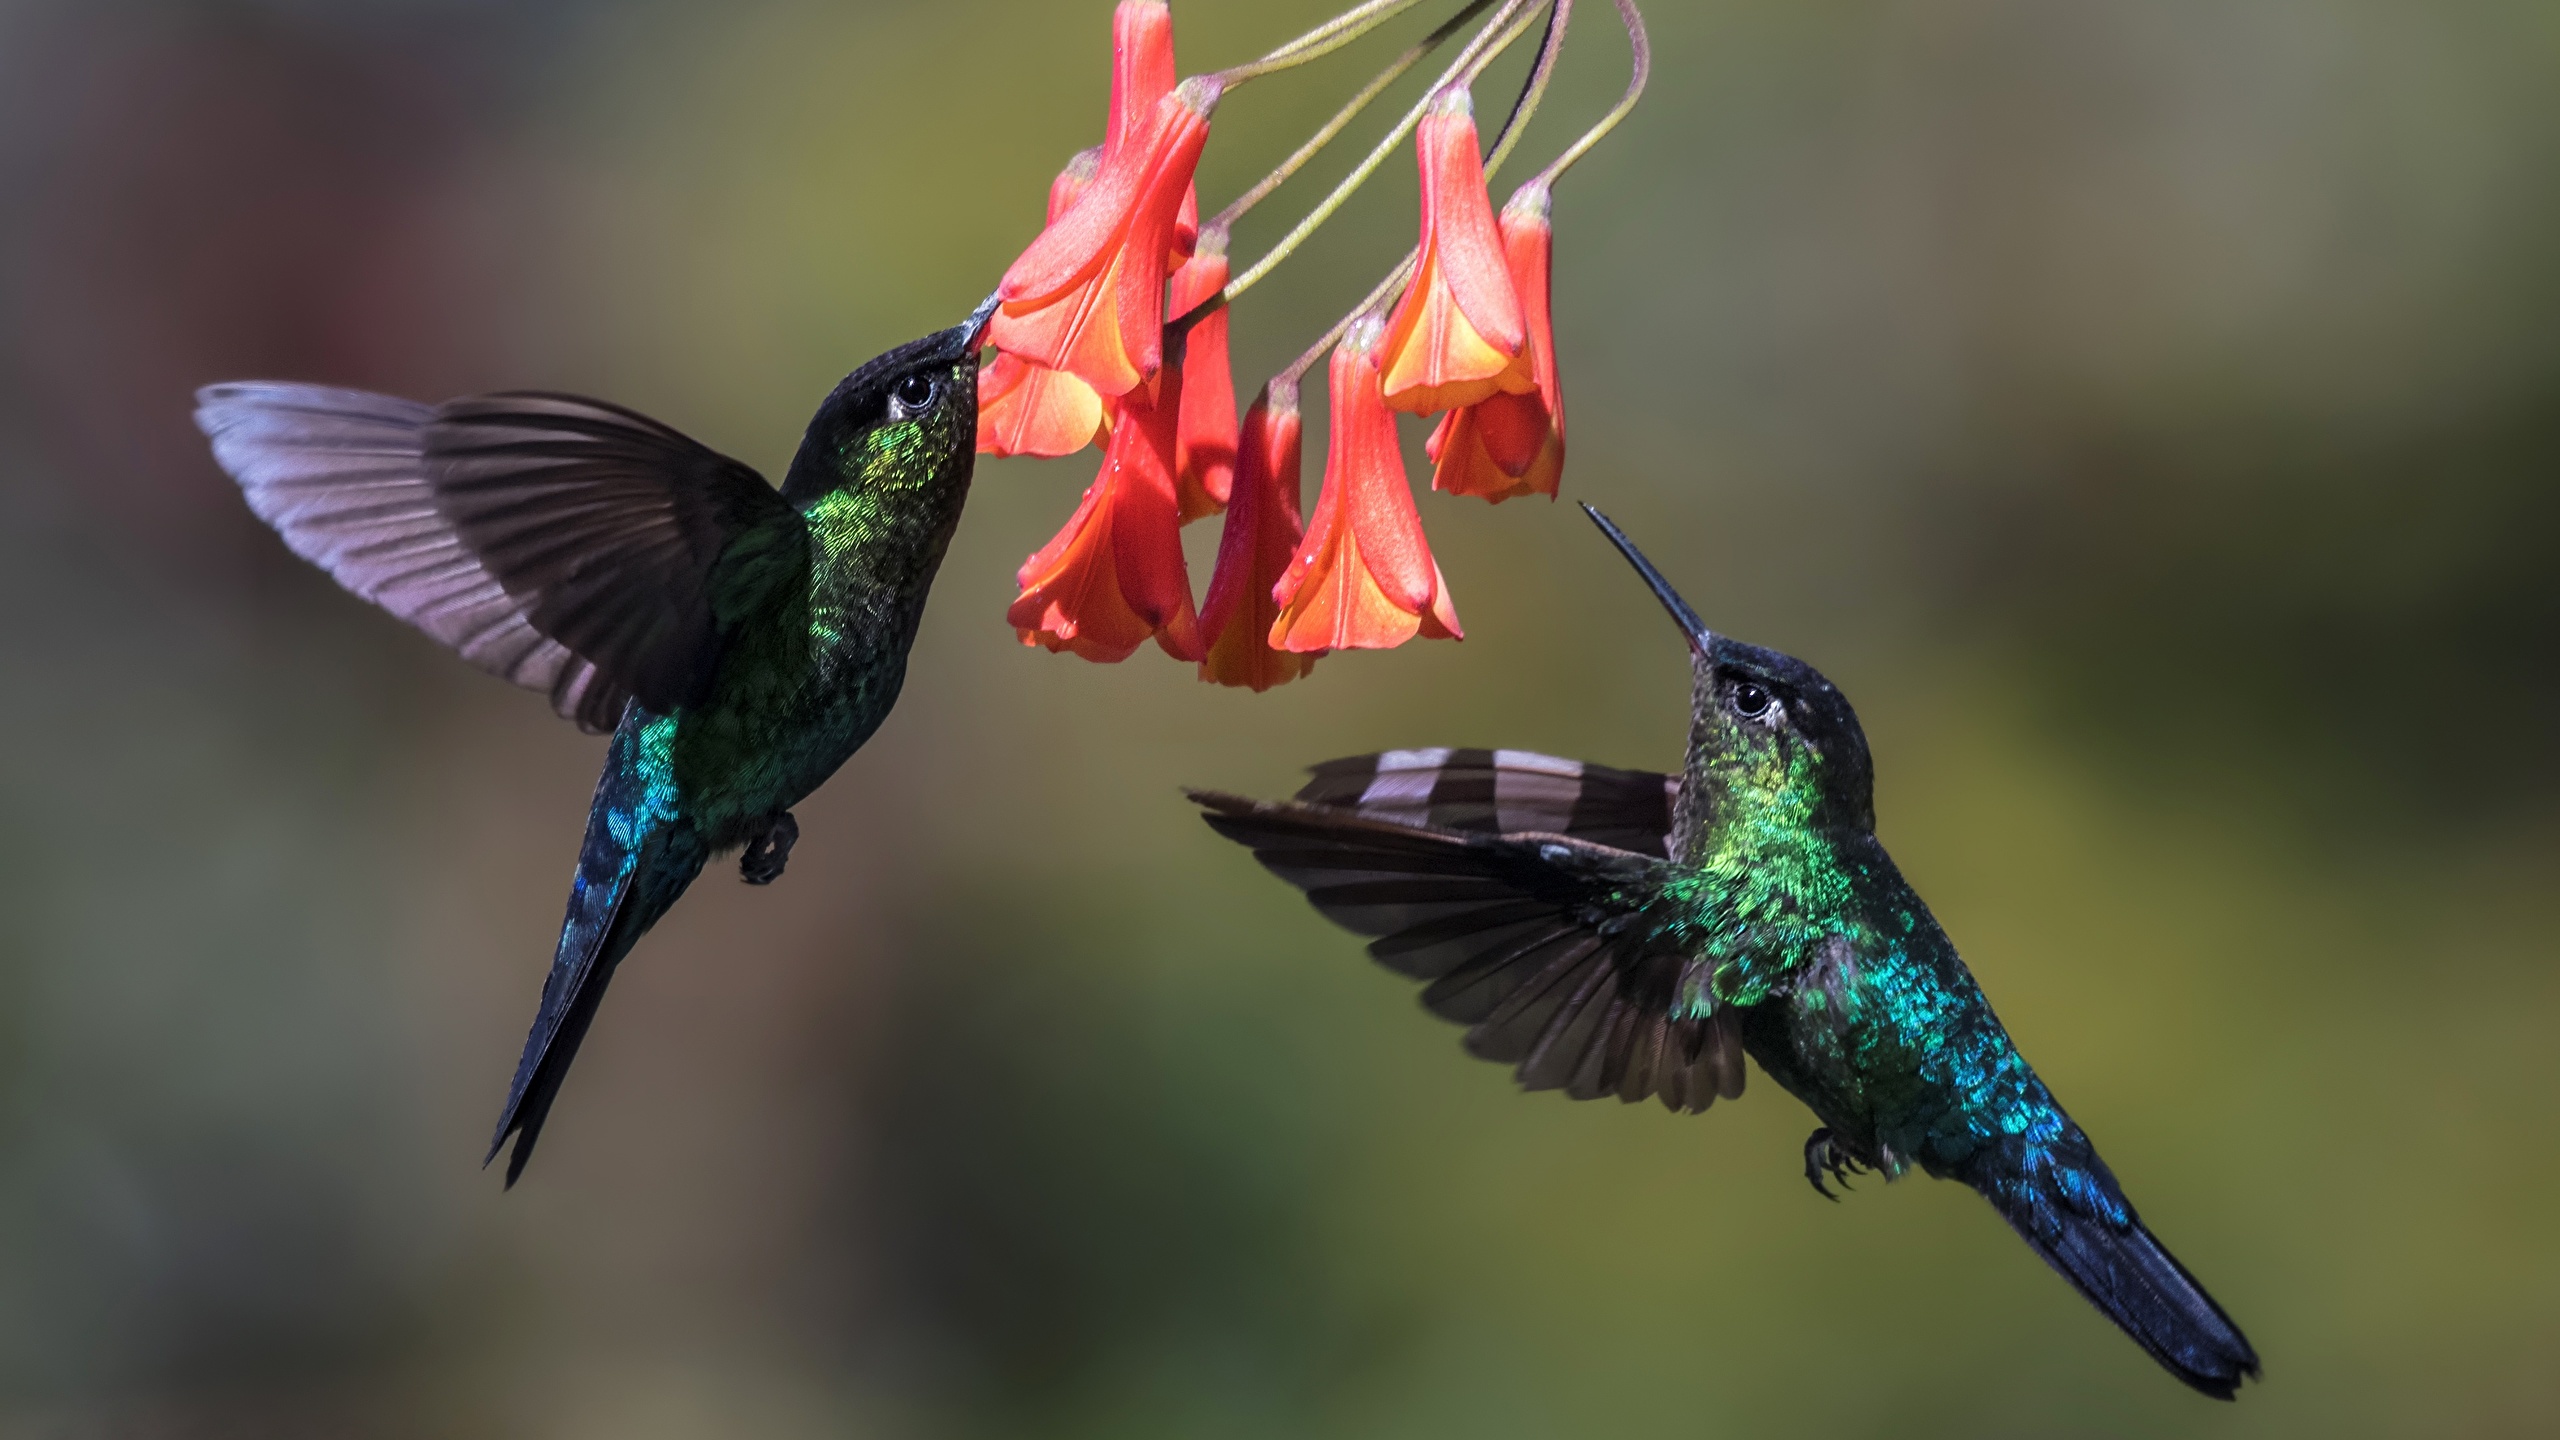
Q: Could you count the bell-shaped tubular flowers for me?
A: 9